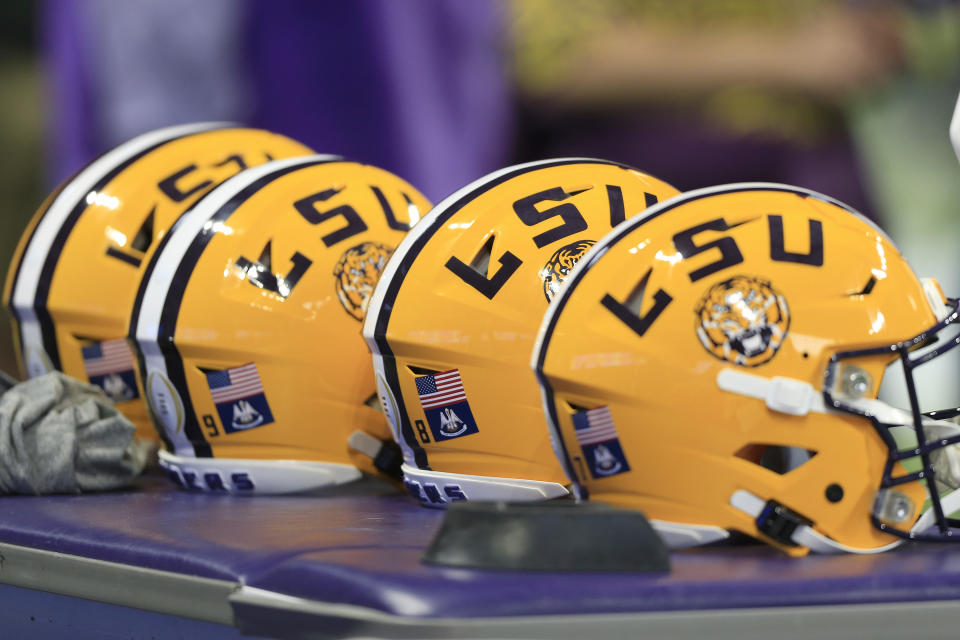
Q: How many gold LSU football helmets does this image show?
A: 4